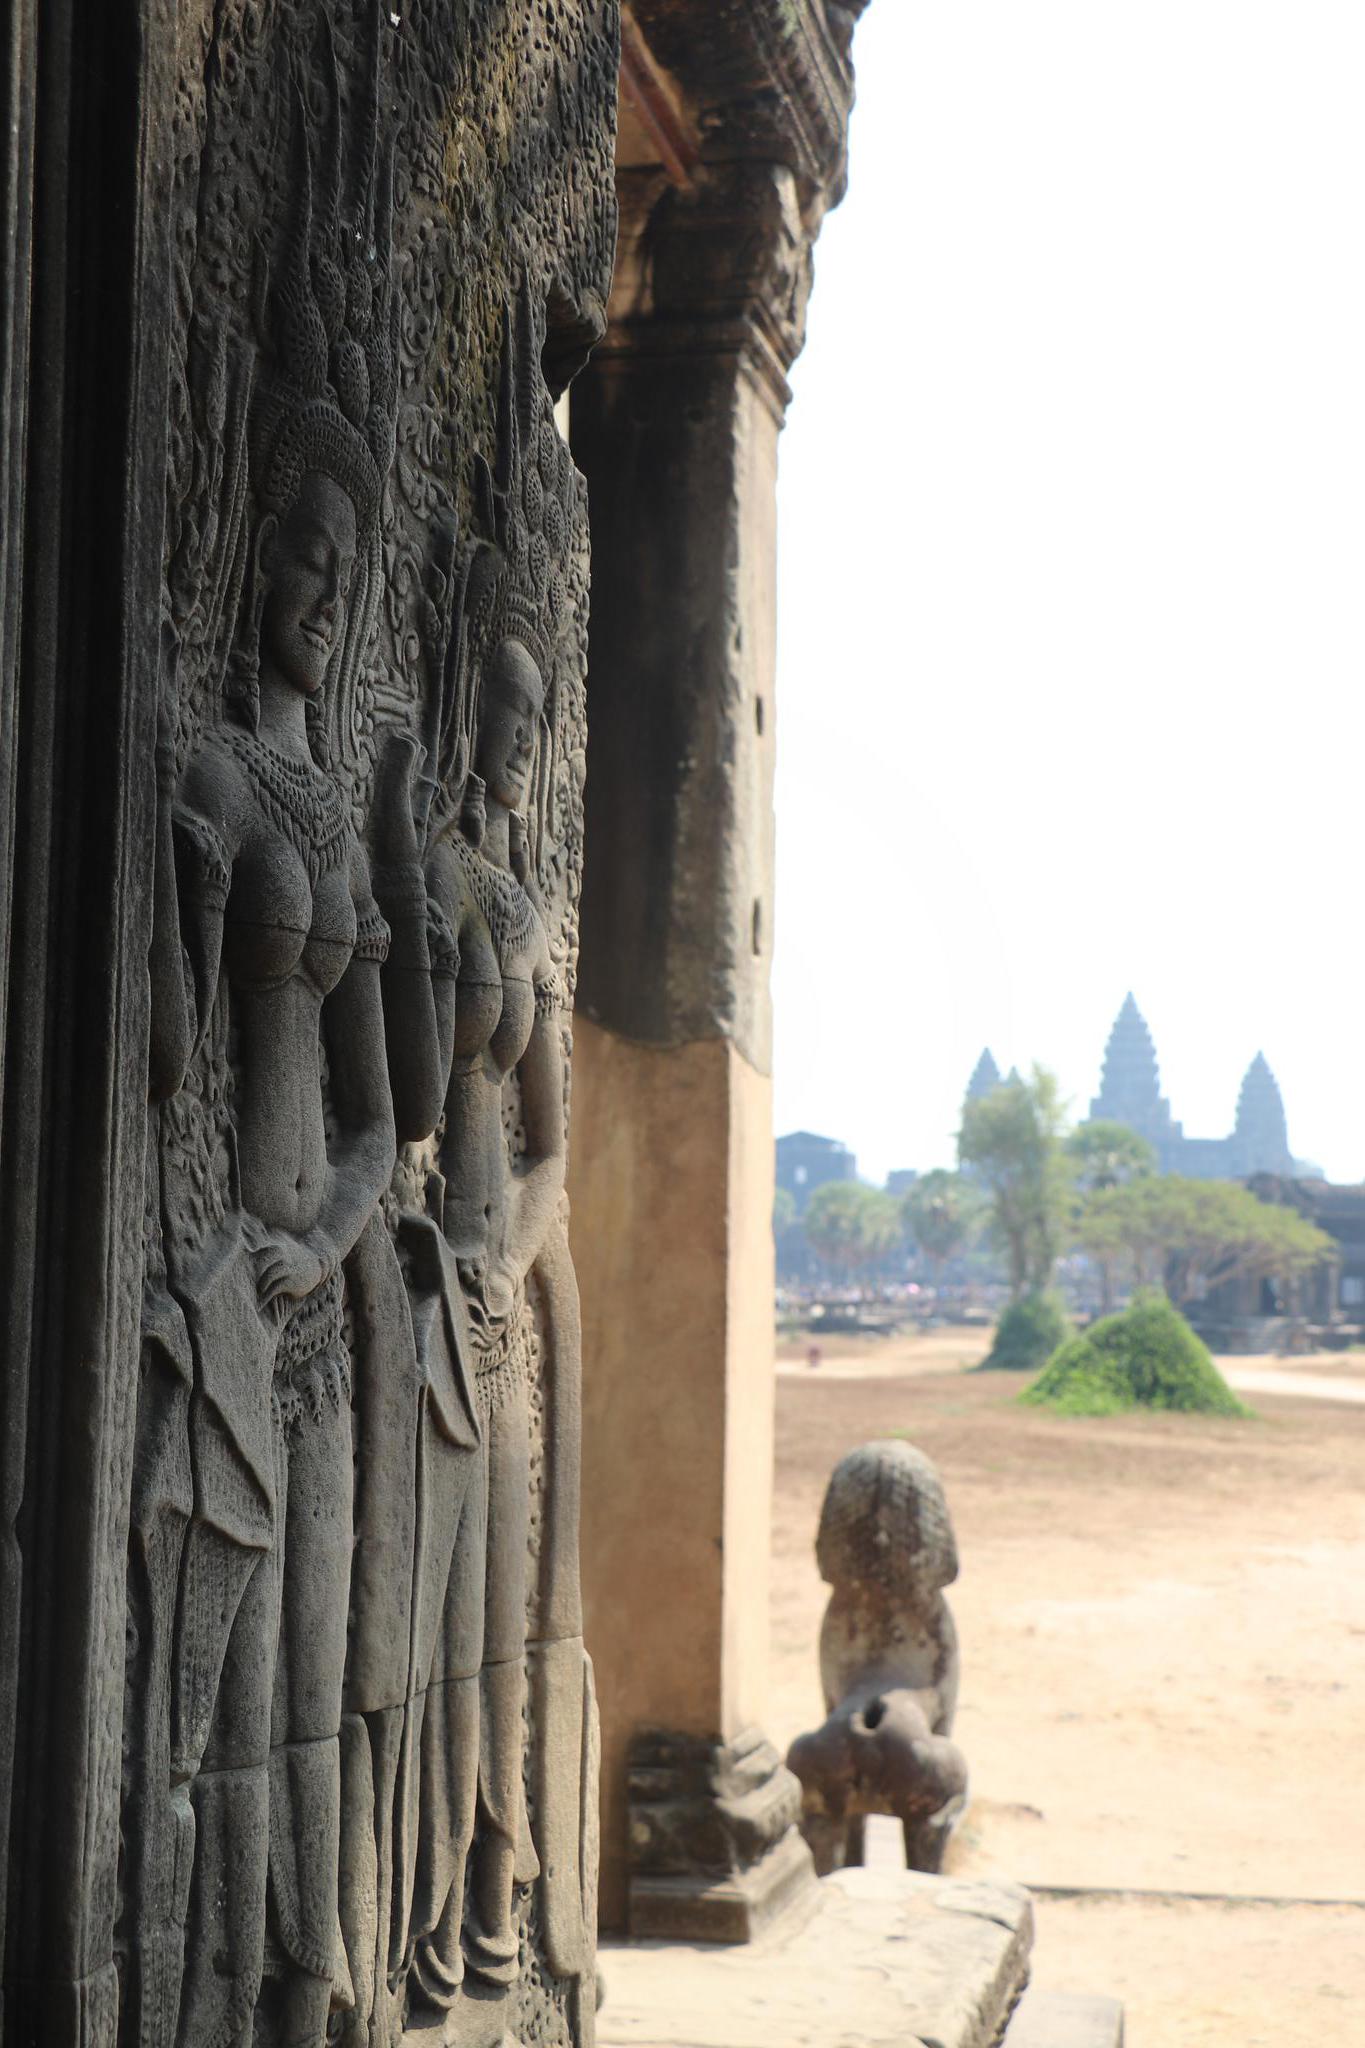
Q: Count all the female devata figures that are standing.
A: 2